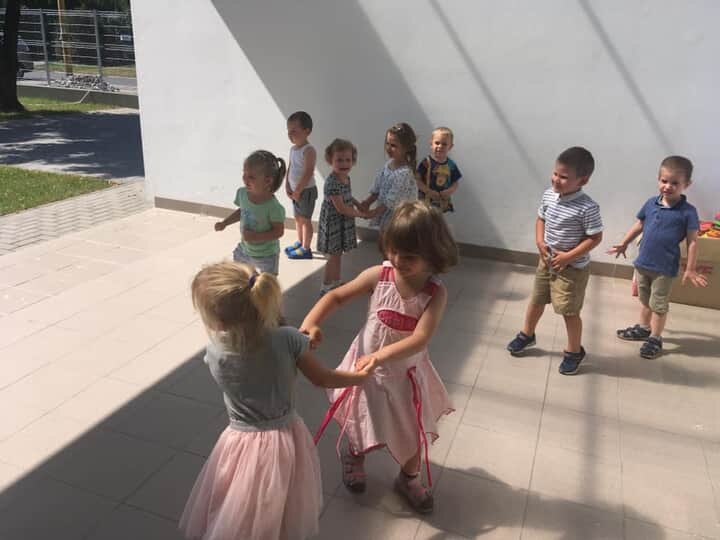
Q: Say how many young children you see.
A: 9